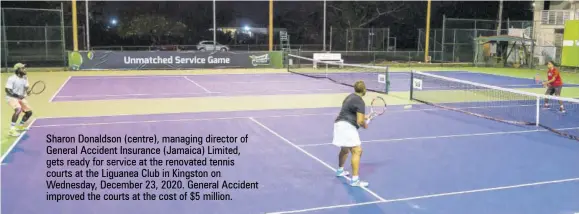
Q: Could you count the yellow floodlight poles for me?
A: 3